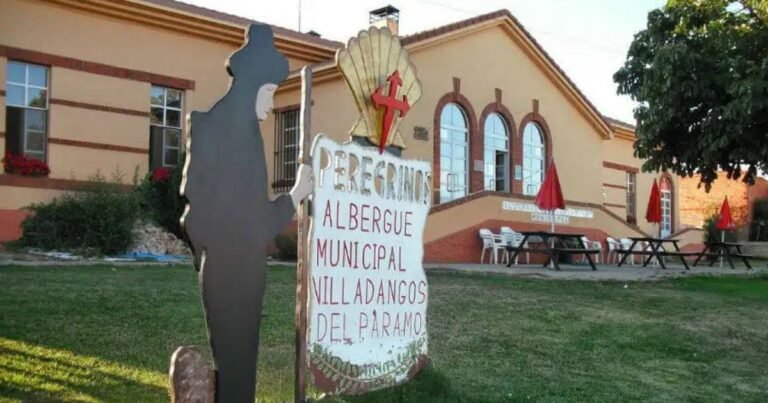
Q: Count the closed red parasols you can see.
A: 3